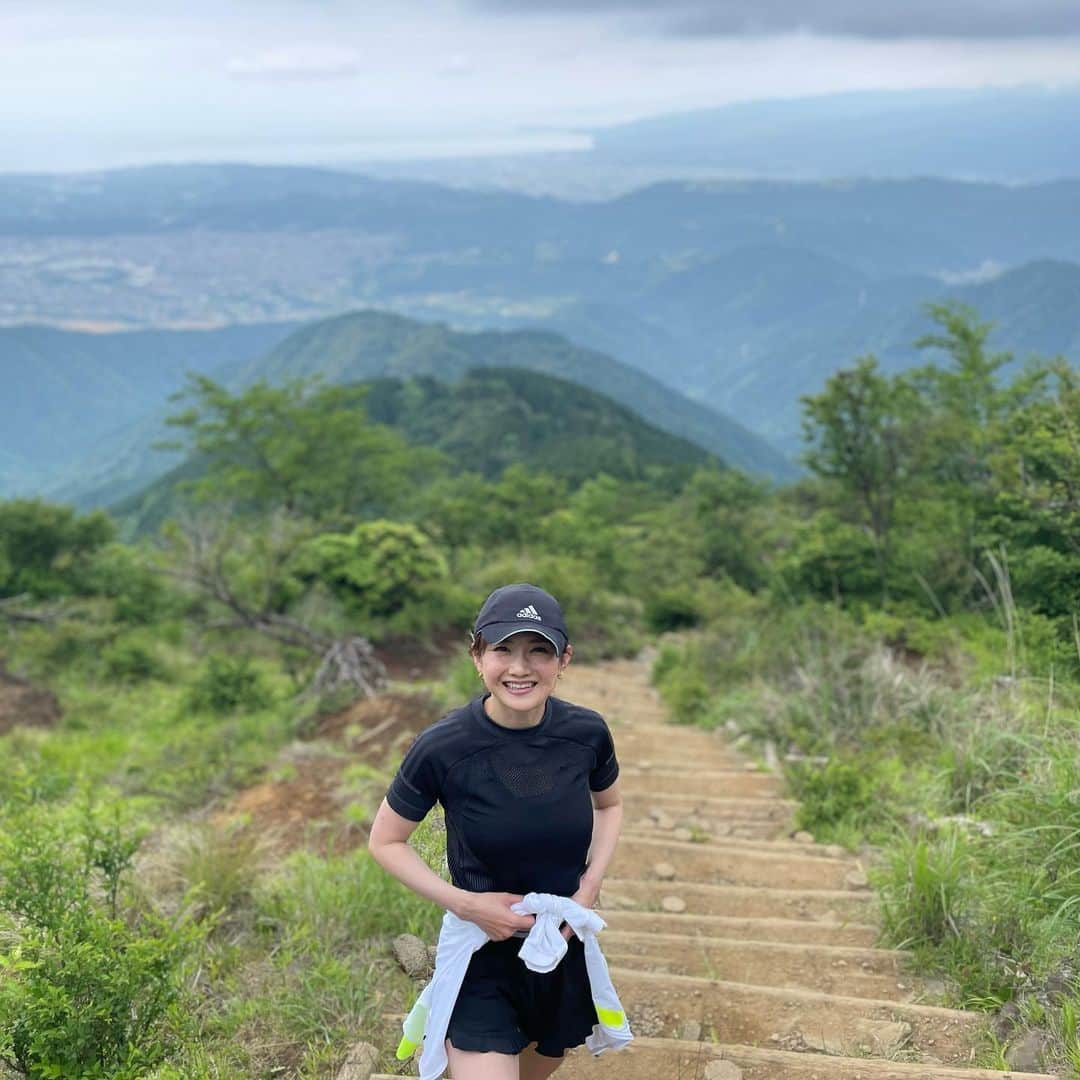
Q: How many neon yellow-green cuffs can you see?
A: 2